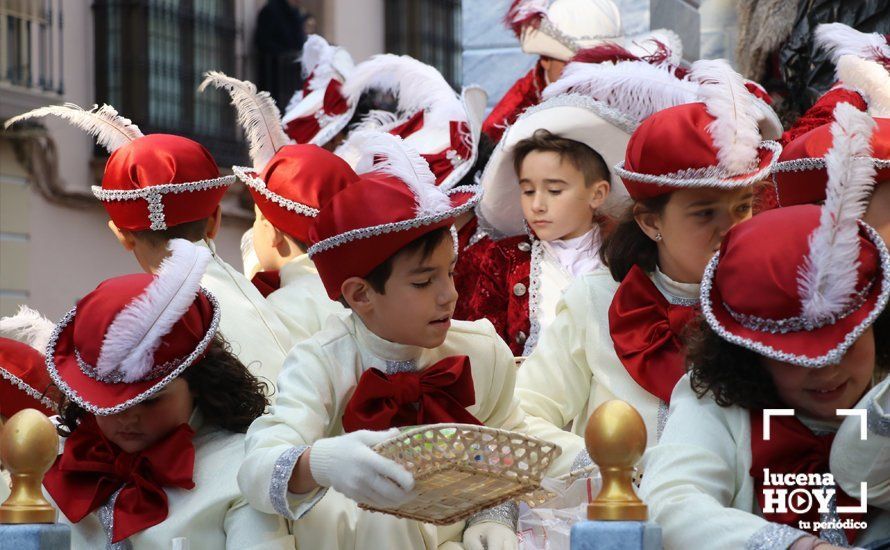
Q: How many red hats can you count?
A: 8